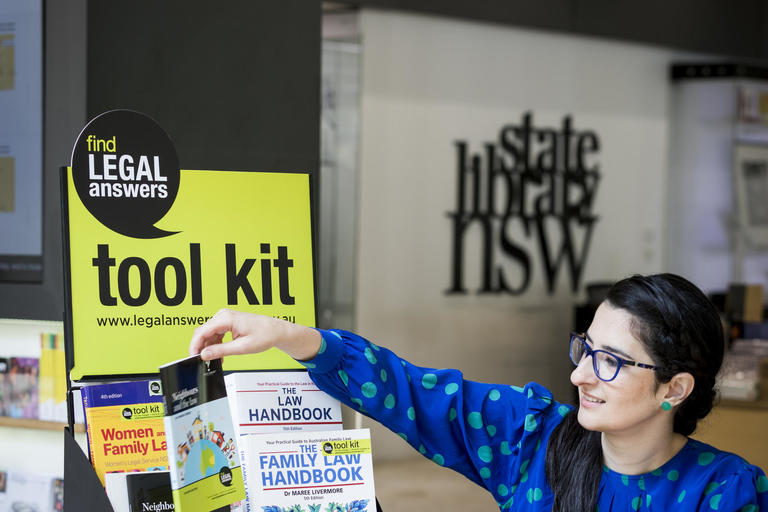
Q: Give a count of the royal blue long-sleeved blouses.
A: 1